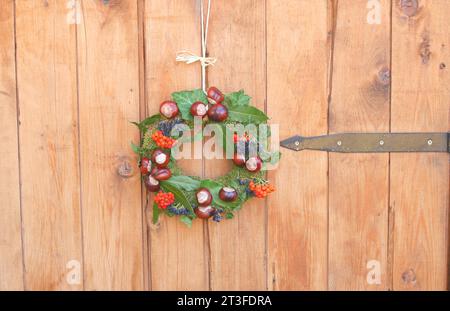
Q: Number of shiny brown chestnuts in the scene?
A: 13